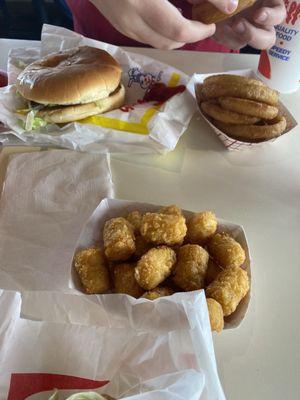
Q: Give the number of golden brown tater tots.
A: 13